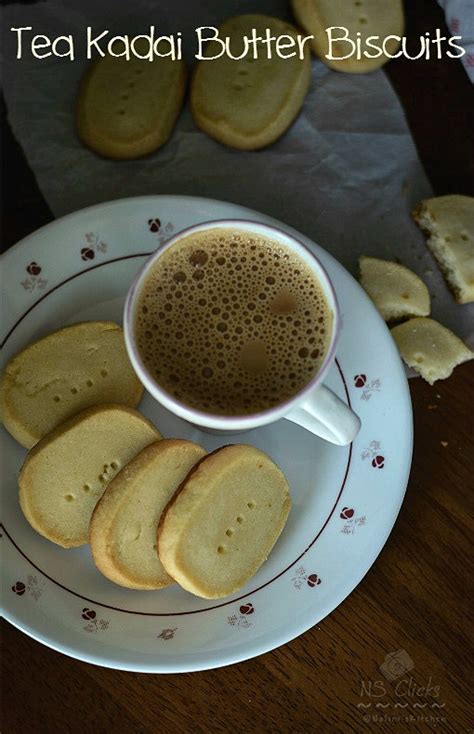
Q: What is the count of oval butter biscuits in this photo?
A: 7